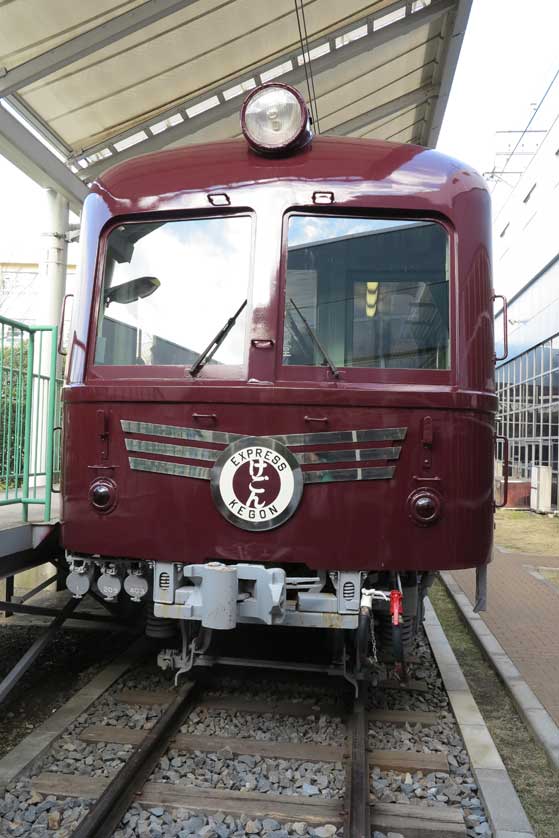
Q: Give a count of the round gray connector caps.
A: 3